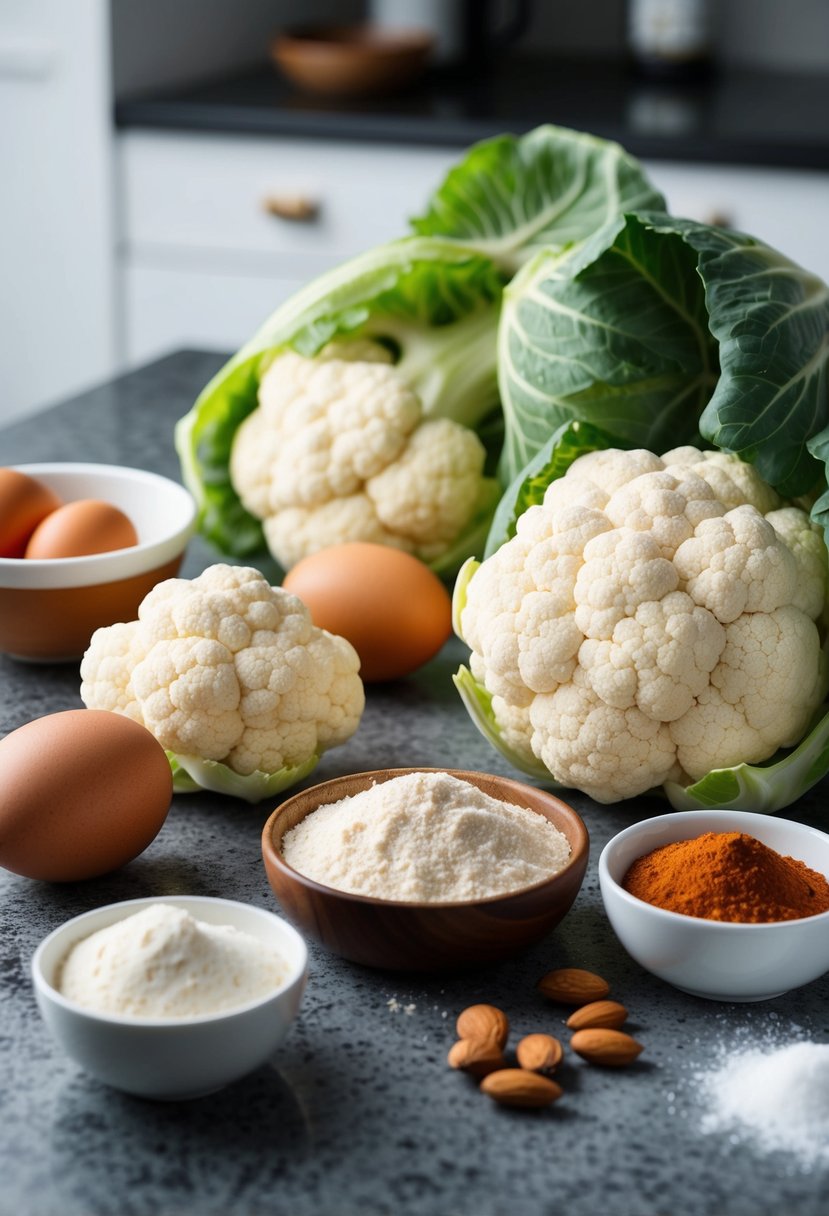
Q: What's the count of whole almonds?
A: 7